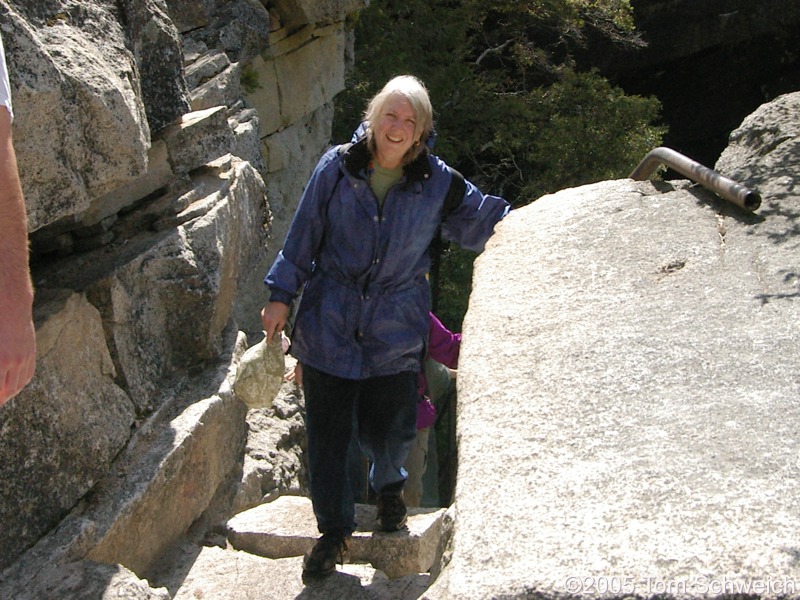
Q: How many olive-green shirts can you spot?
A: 1